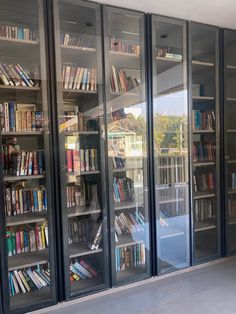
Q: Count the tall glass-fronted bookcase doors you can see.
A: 6